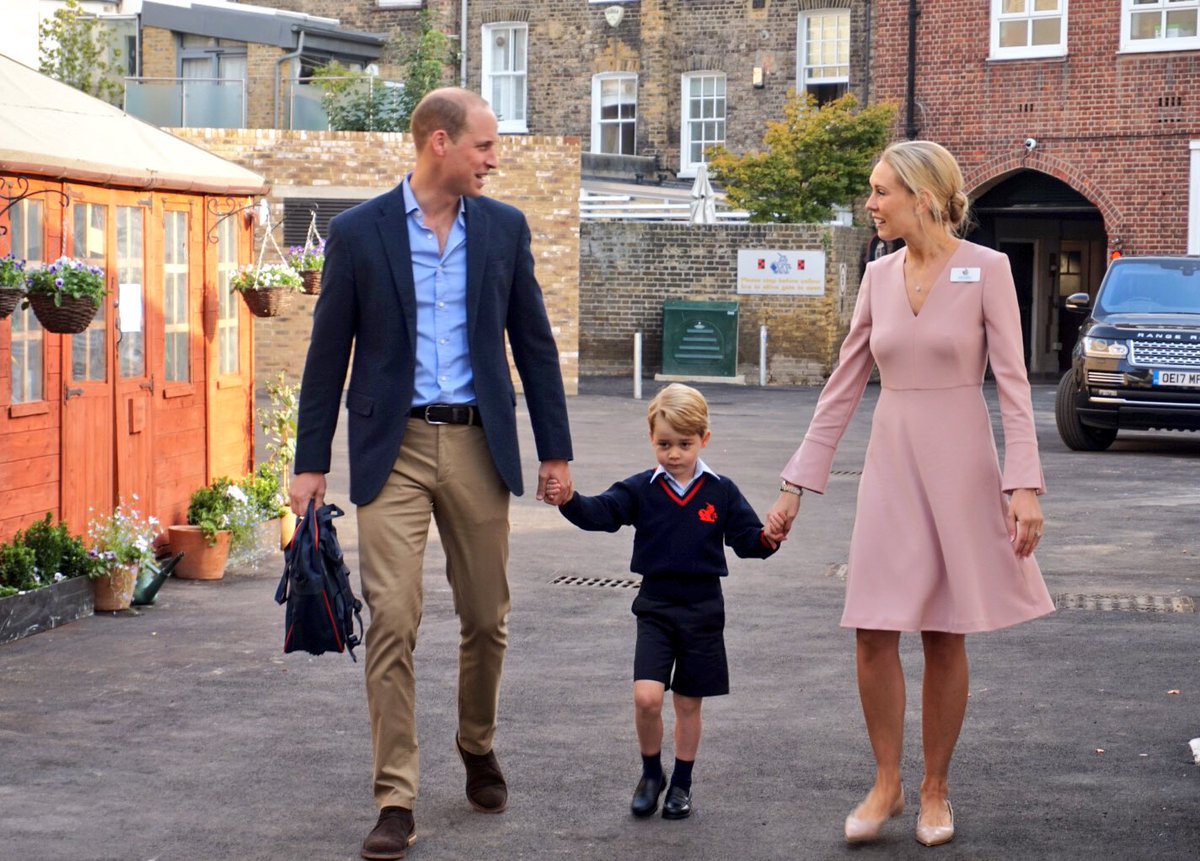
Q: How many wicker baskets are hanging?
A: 4